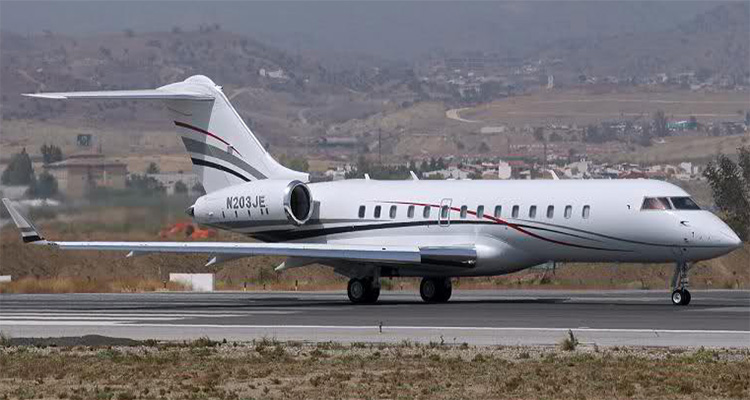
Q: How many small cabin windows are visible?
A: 14